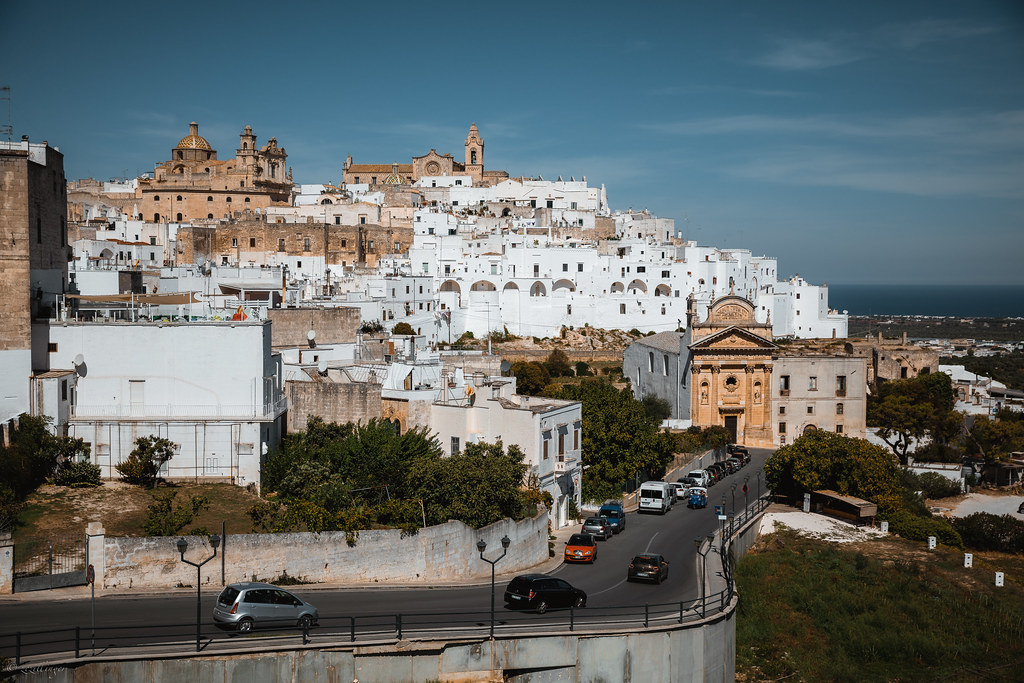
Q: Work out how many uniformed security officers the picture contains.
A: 0